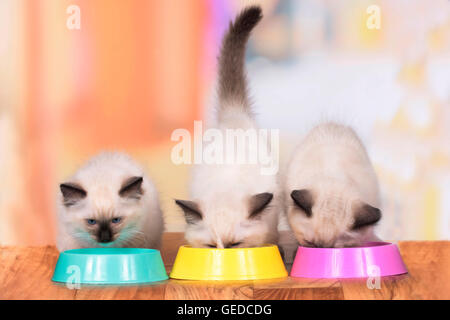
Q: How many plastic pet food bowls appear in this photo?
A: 3